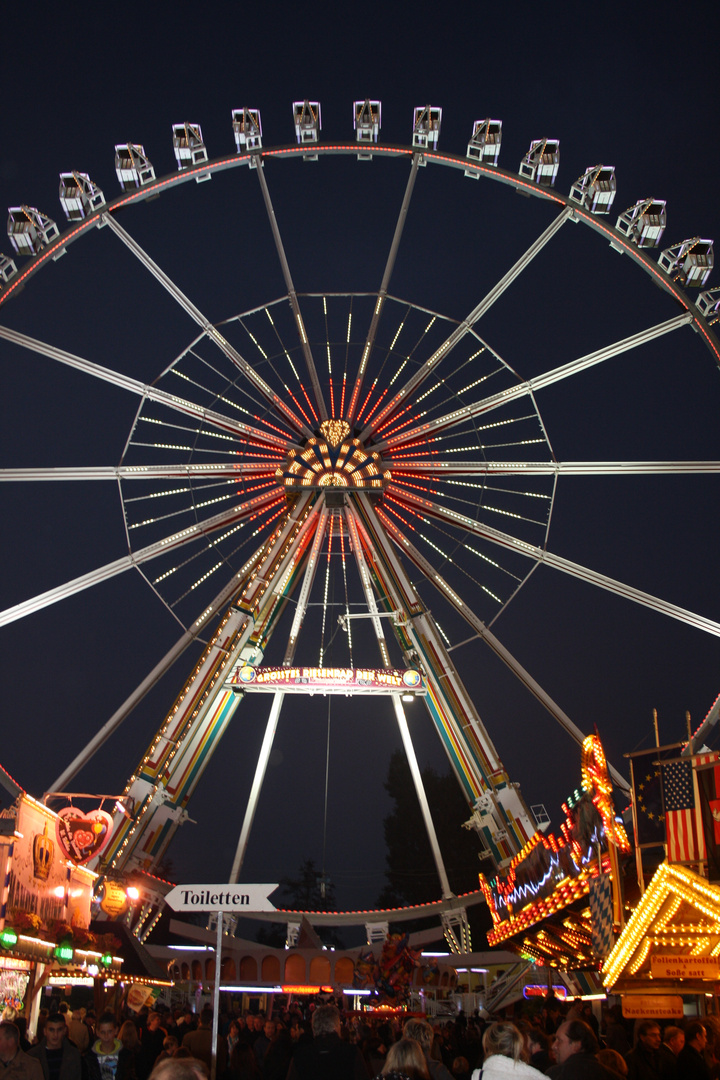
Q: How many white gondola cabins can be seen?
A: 15